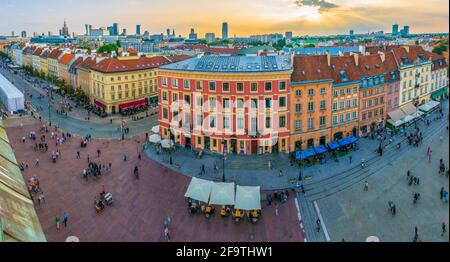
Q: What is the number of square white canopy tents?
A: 3